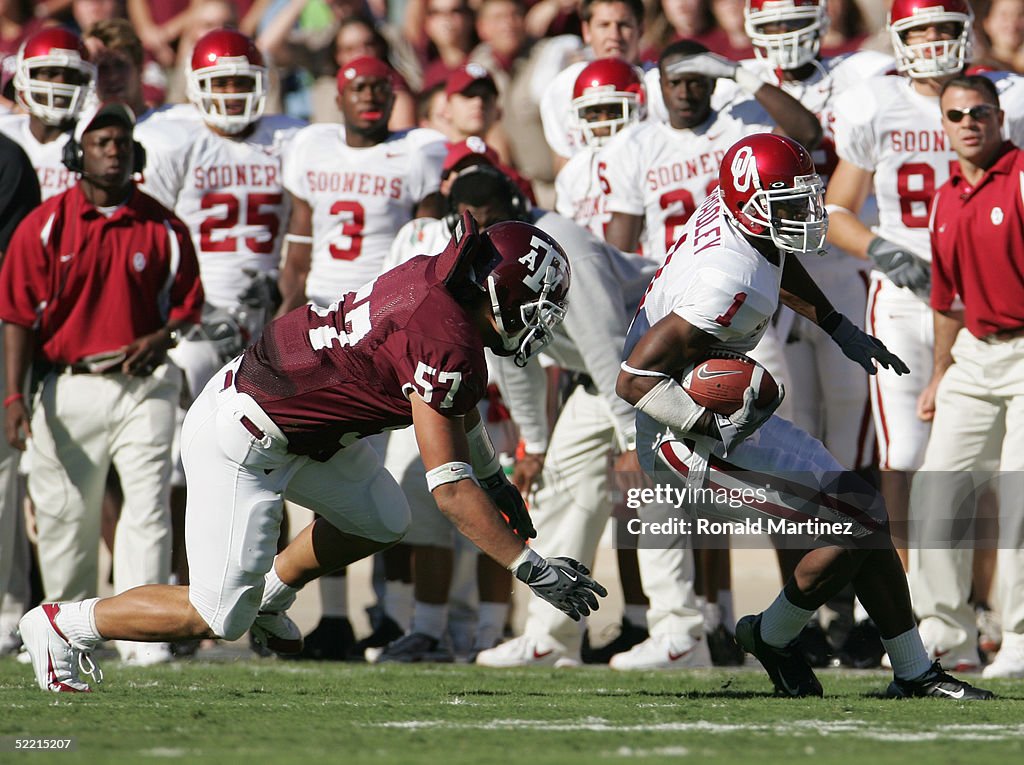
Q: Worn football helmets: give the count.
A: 7